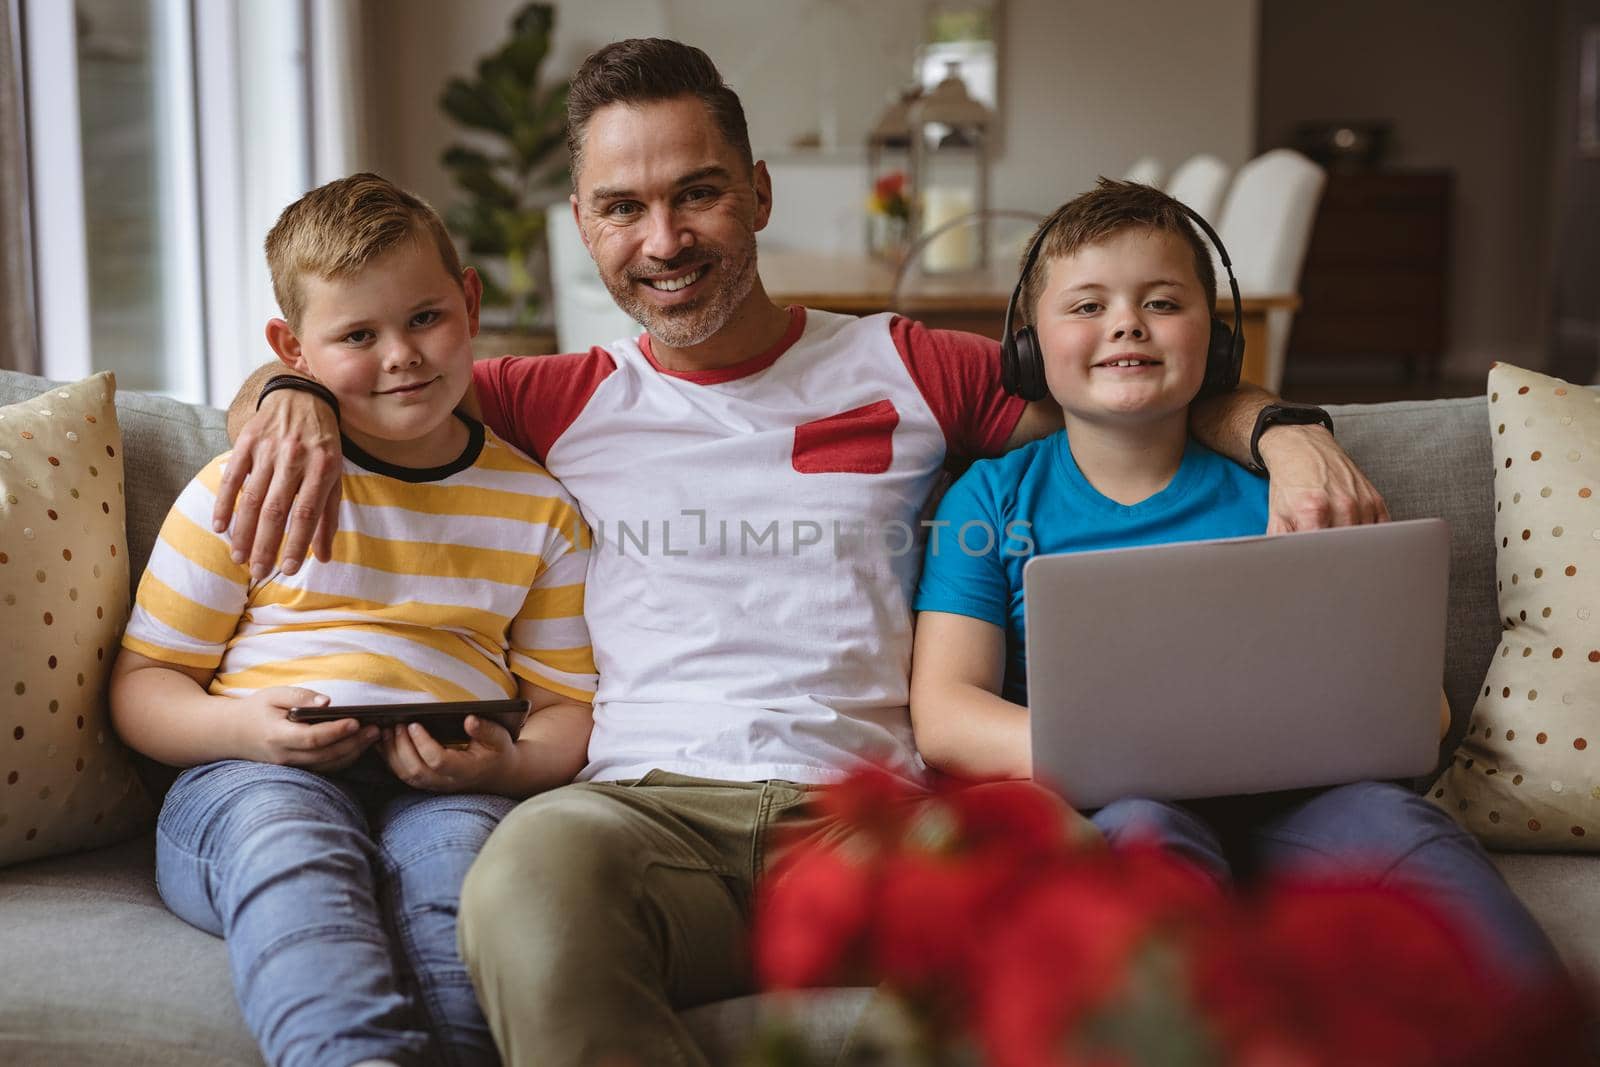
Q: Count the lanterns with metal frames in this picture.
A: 2